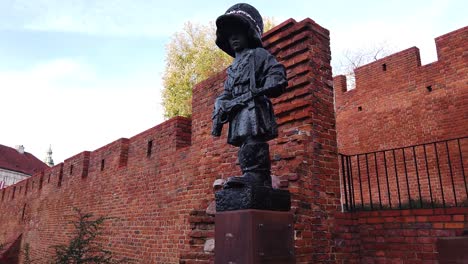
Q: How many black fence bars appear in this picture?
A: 14